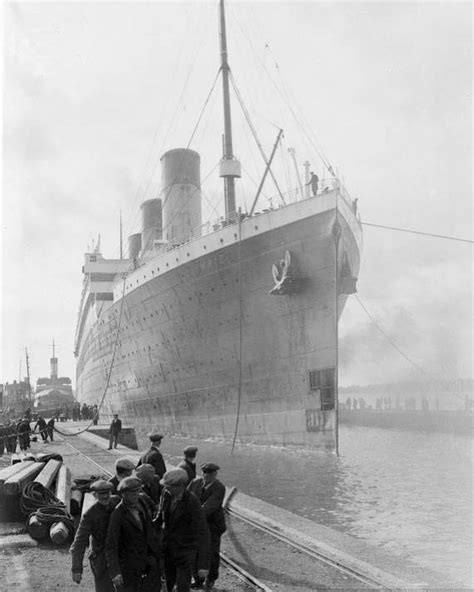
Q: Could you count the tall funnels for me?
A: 3